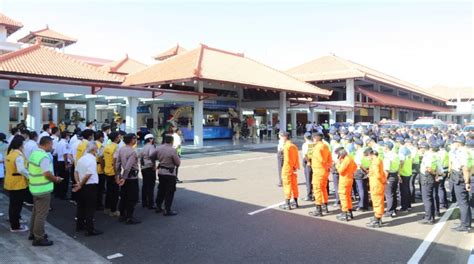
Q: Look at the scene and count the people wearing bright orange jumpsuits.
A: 4